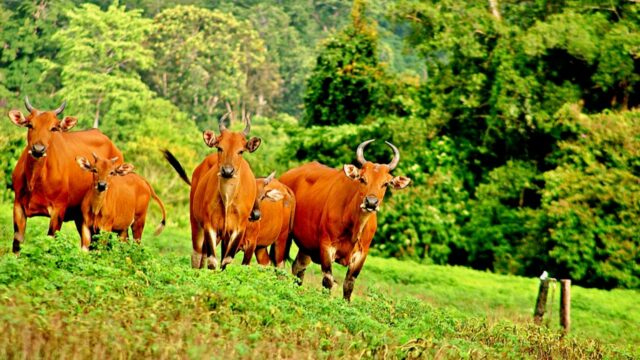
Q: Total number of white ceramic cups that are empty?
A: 0